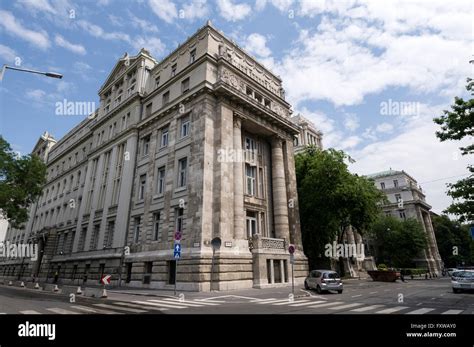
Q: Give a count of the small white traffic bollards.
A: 6